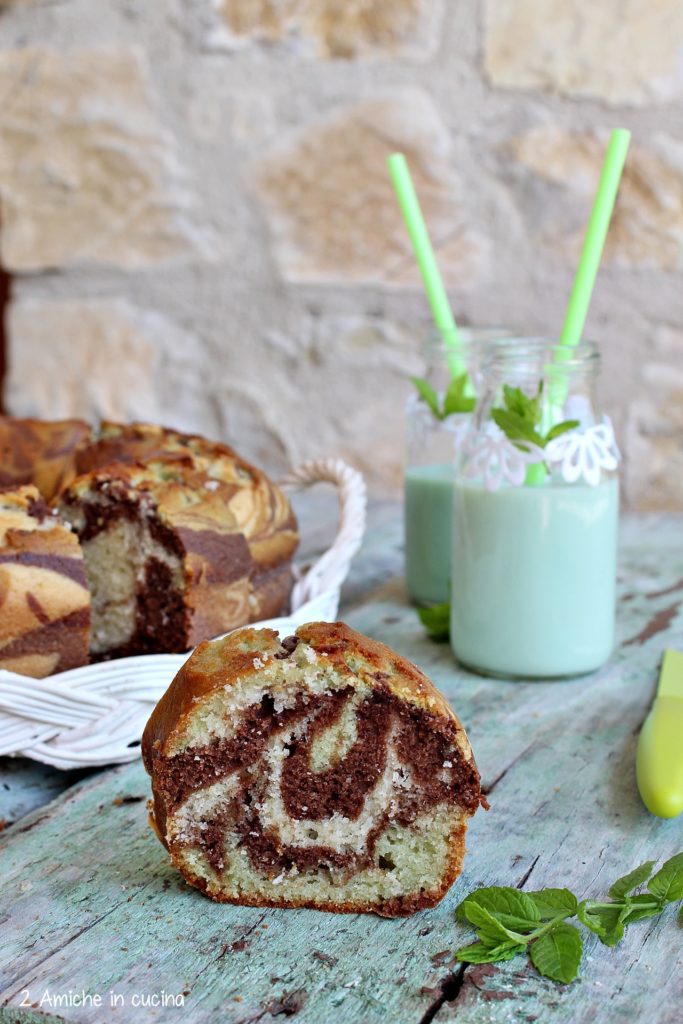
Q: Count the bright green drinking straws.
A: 2